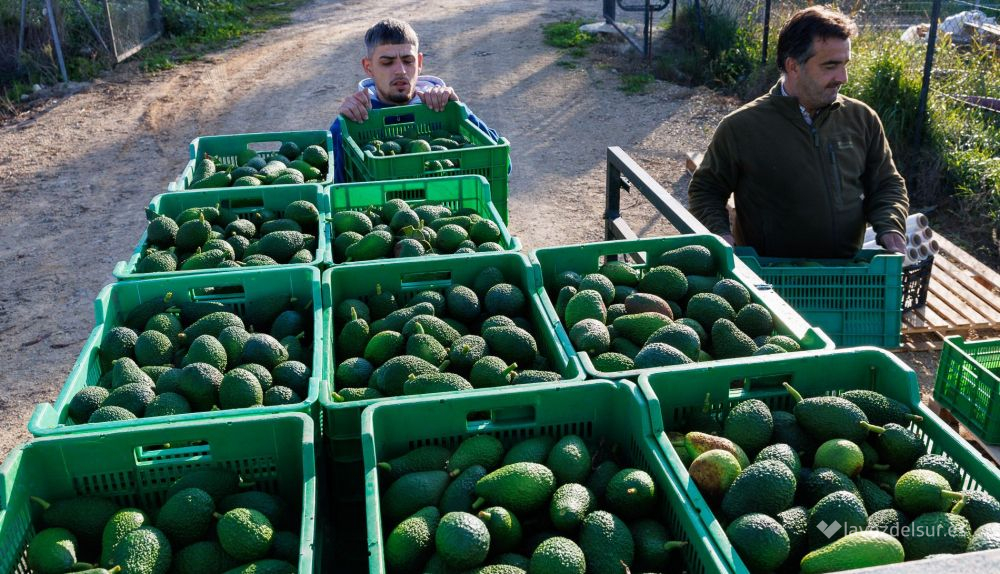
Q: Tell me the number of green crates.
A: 12